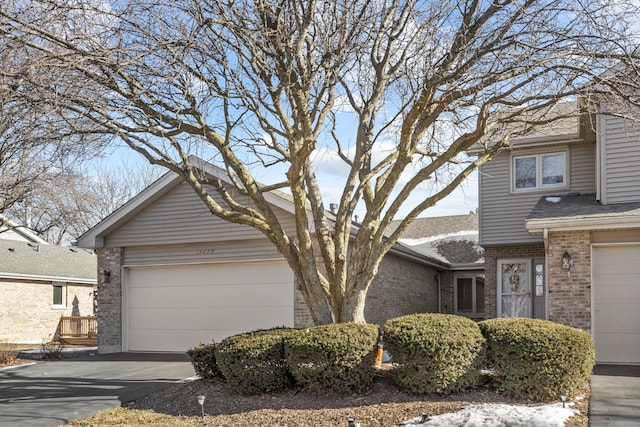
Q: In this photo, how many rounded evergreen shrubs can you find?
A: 5